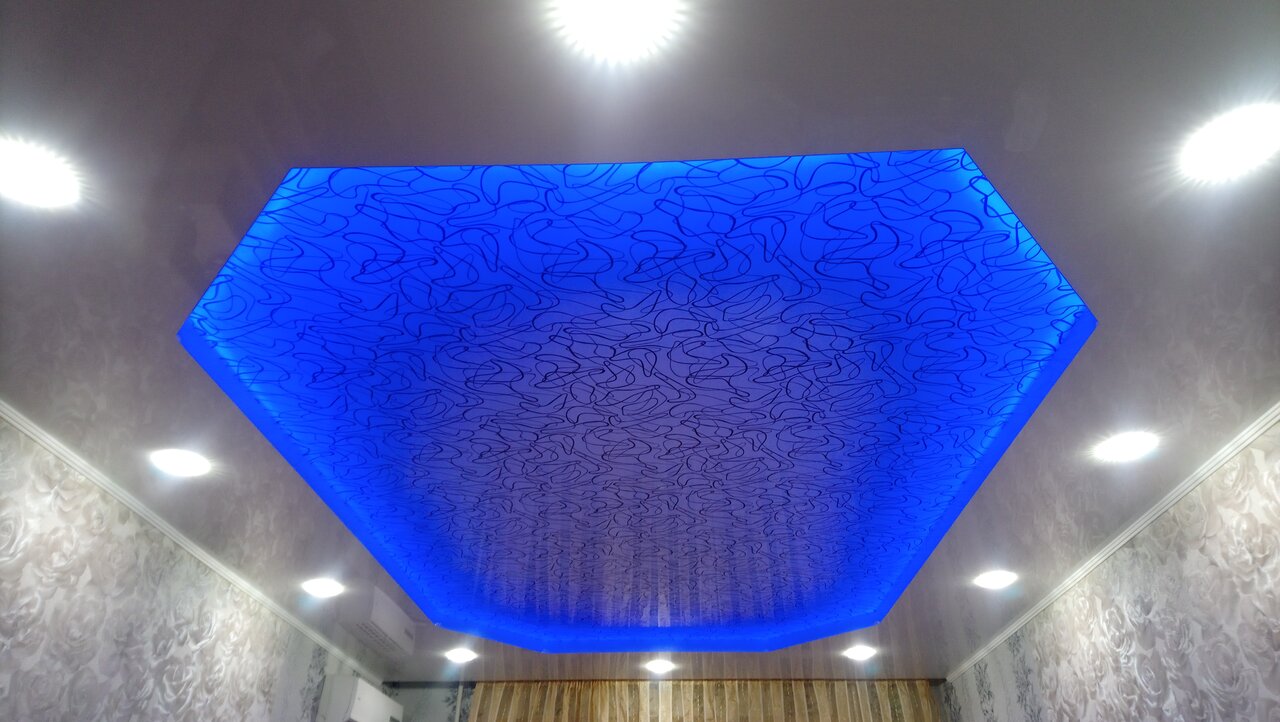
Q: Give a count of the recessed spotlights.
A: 10